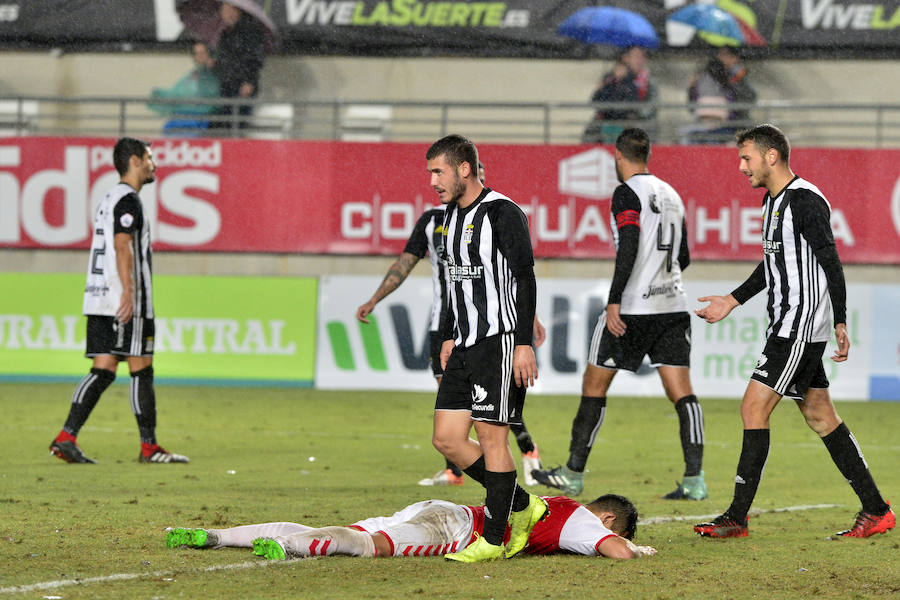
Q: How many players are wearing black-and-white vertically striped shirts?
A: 5